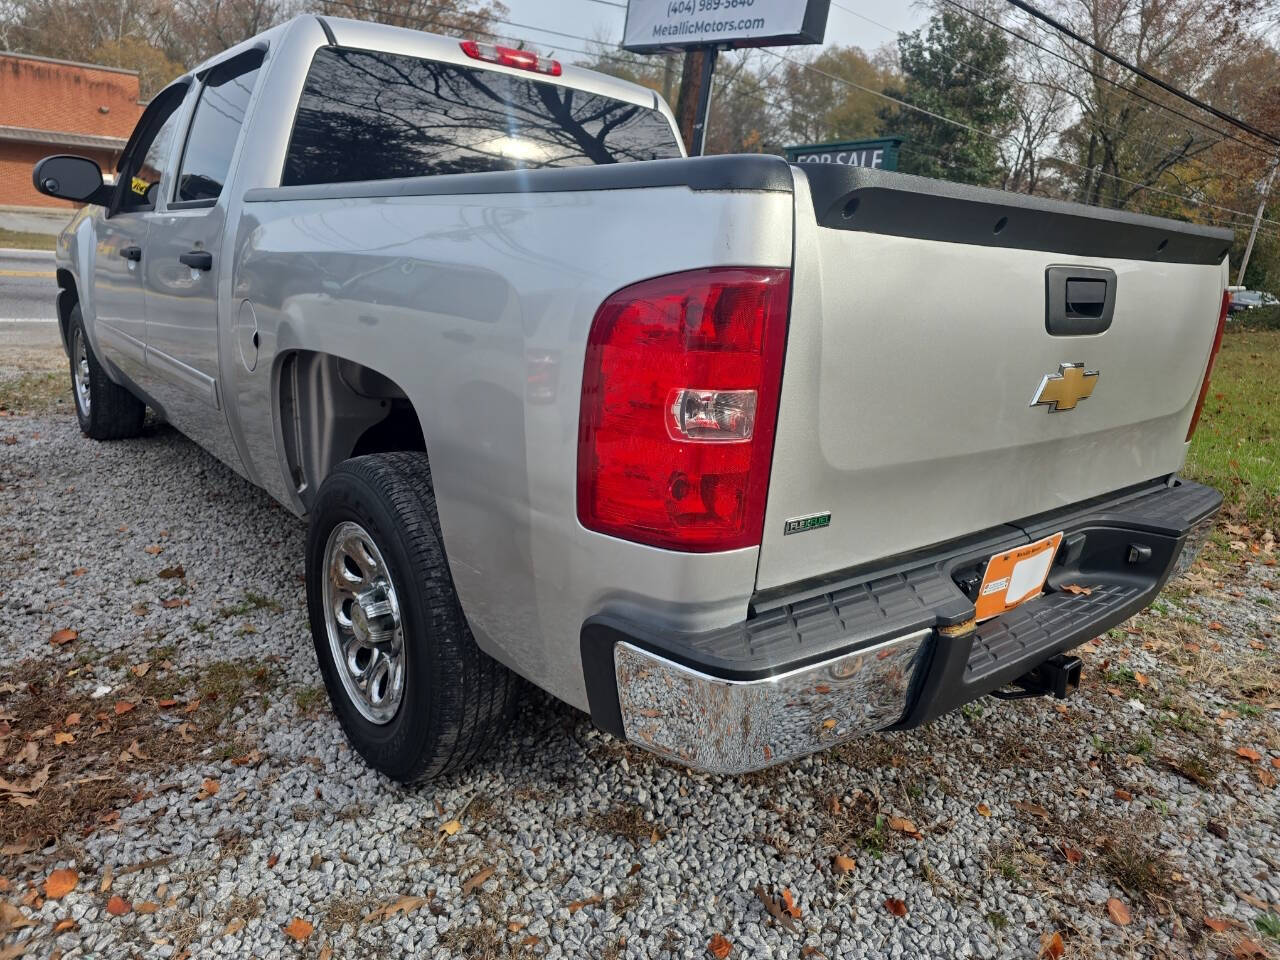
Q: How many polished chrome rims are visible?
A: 2